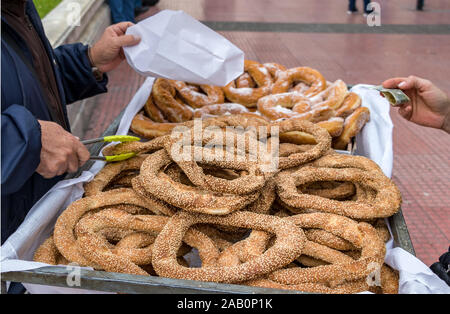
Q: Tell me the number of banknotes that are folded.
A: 1